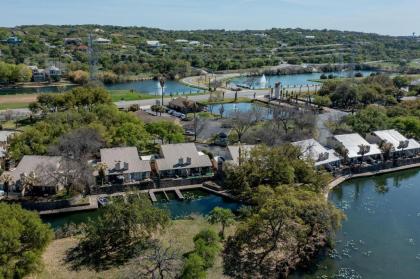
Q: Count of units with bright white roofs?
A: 3